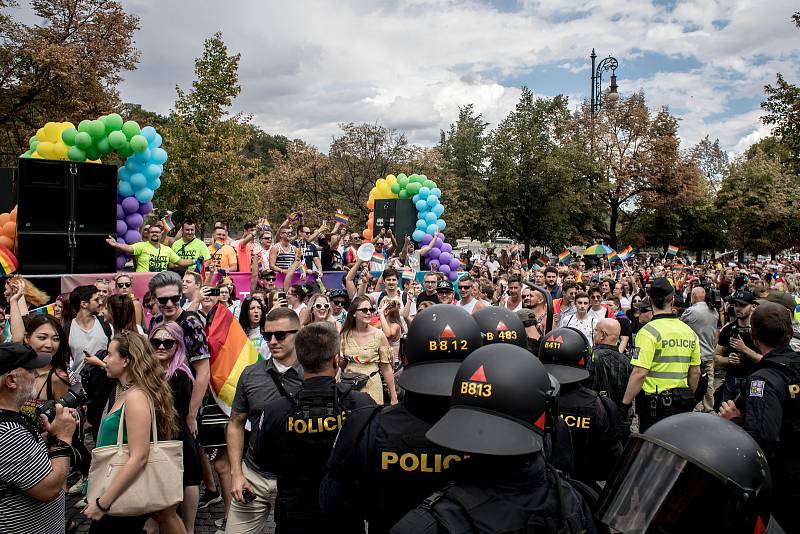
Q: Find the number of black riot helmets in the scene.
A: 5